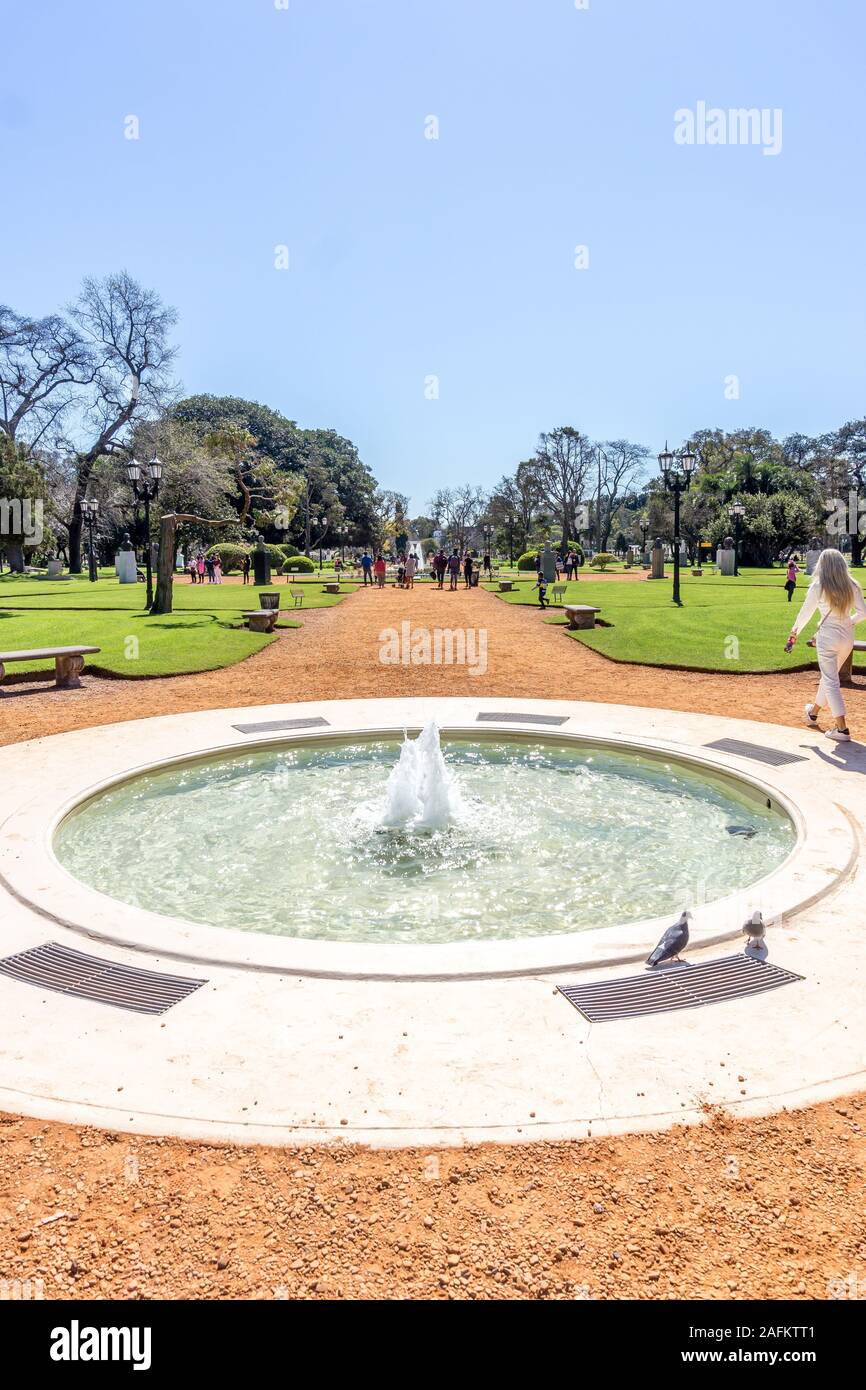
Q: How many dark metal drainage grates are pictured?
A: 5